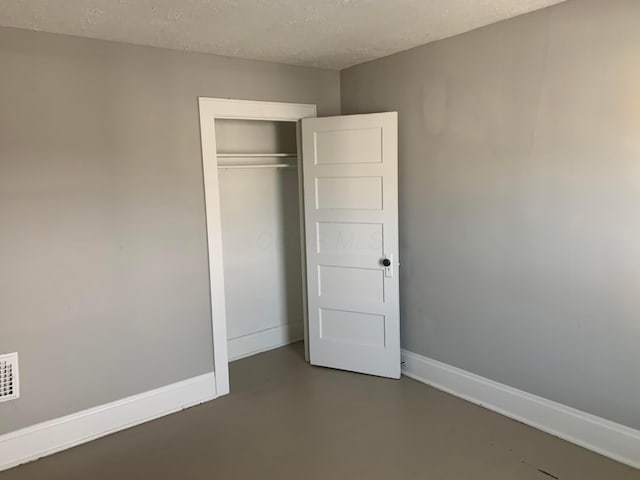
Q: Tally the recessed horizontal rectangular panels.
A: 5